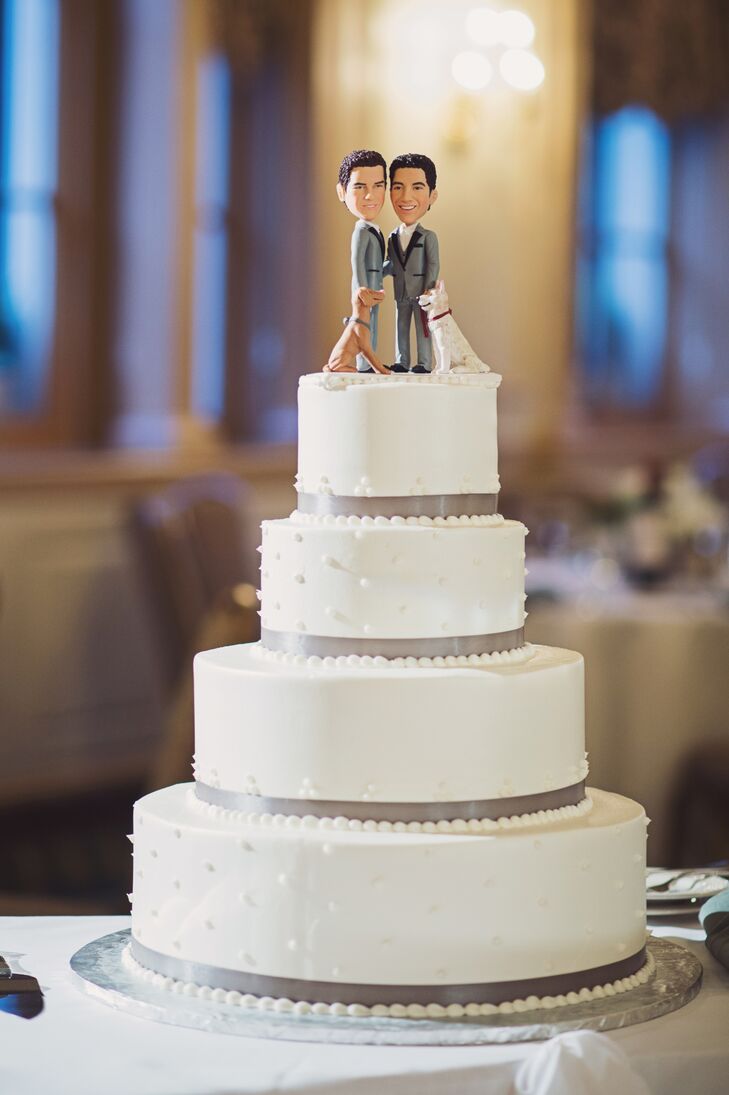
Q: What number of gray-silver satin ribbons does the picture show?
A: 4